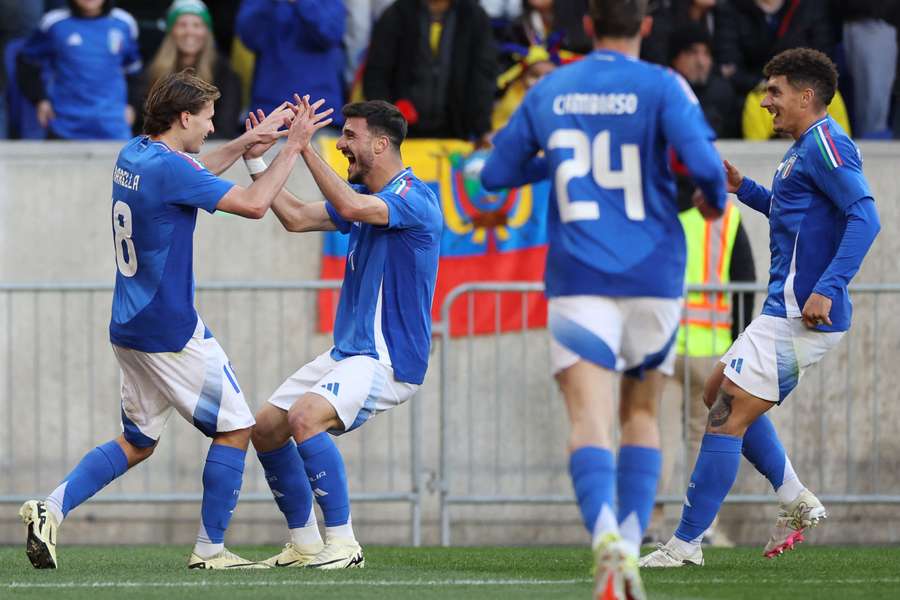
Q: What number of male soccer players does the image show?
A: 4